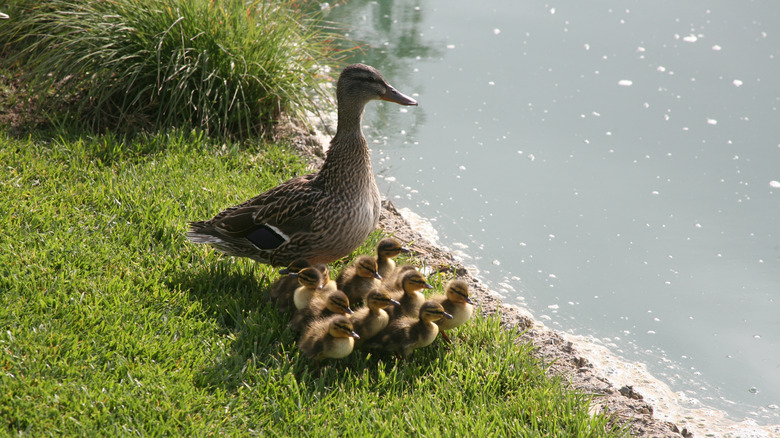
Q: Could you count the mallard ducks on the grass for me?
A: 13